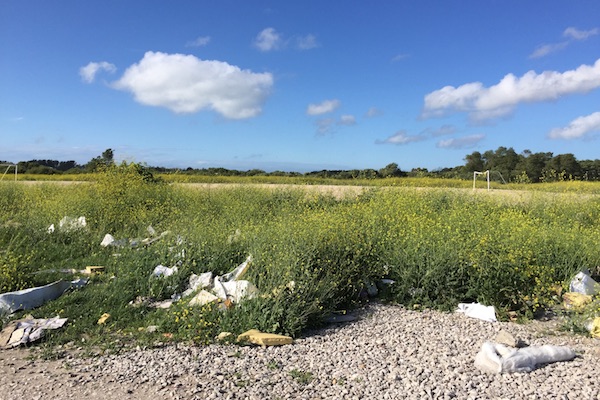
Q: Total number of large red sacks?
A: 0